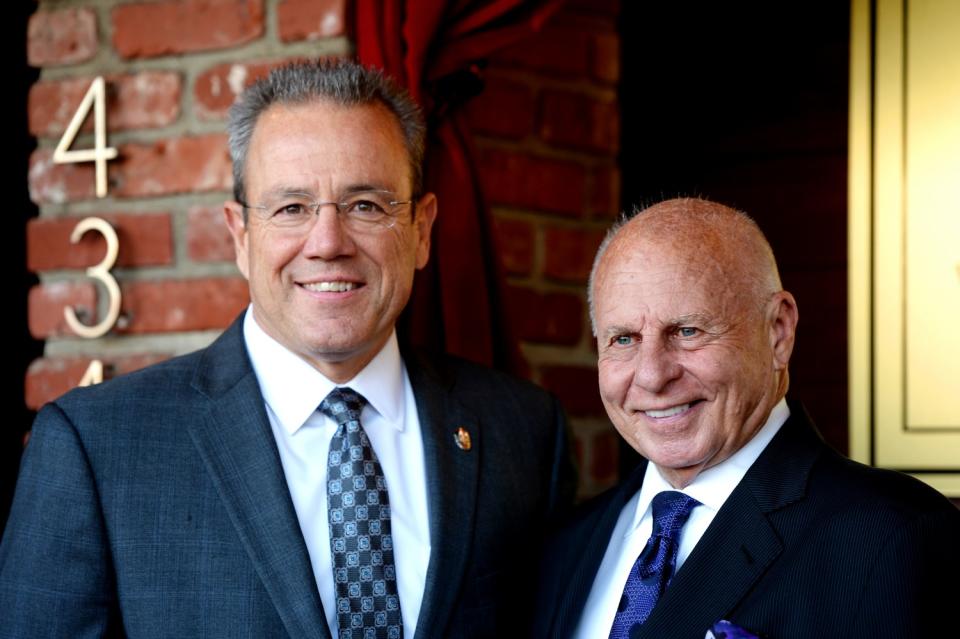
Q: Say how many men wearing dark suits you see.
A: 2